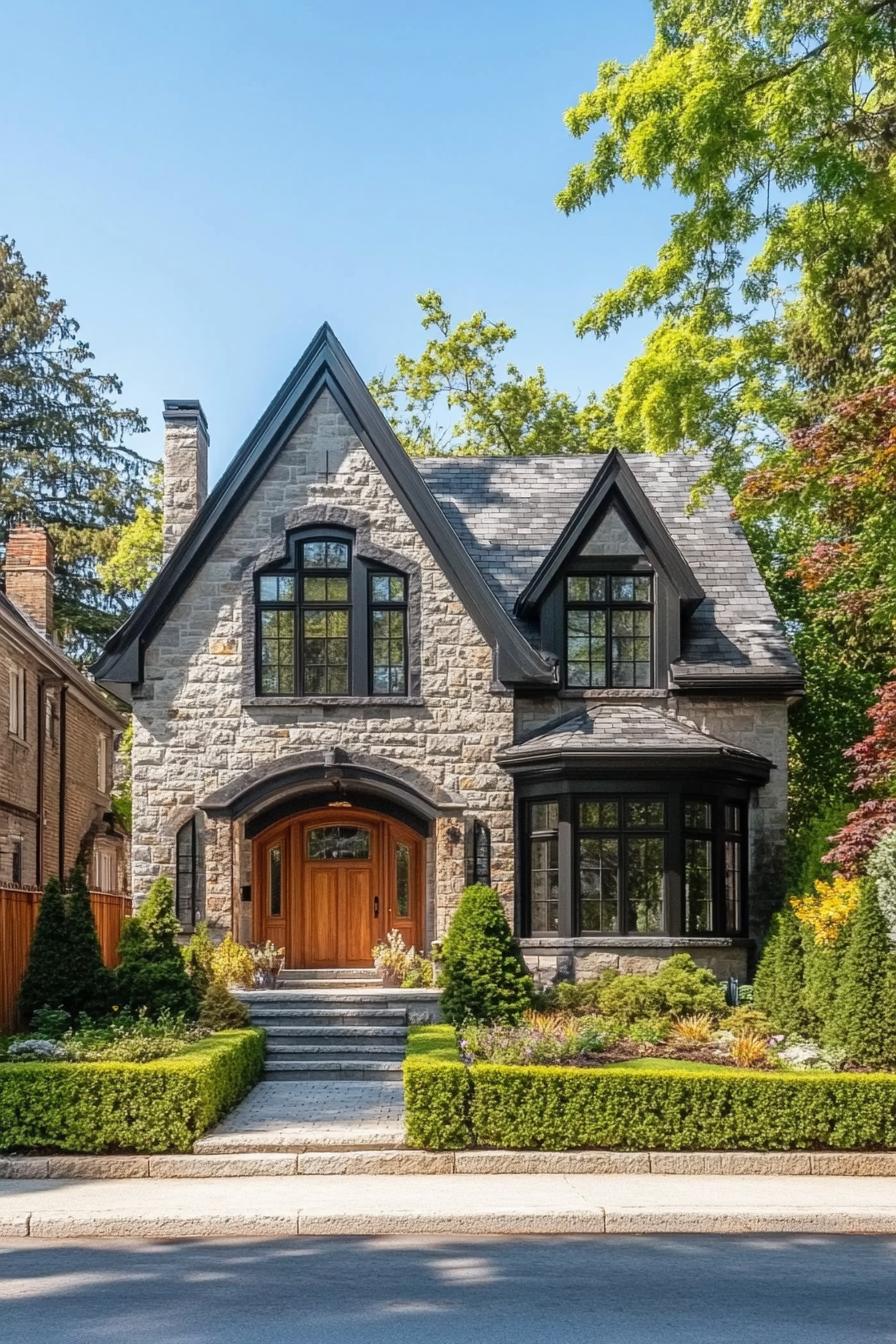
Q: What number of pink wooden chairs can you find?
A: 0